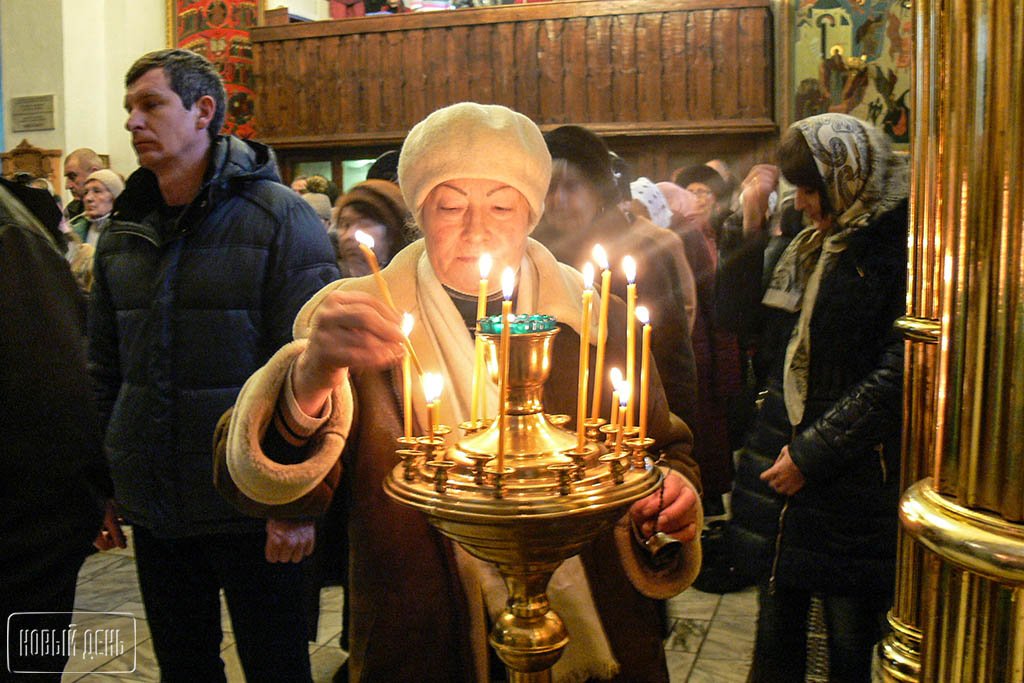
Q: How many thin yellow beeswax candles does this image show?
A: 12